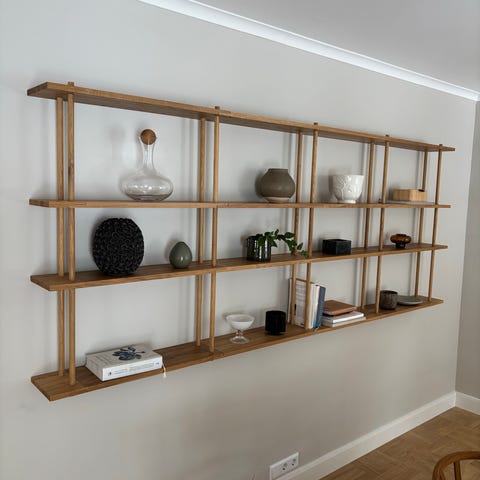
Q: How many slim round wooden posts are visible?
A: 10